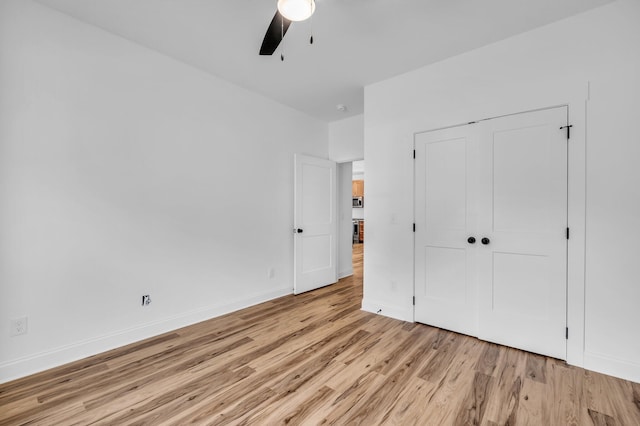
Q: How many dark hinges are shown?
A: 6